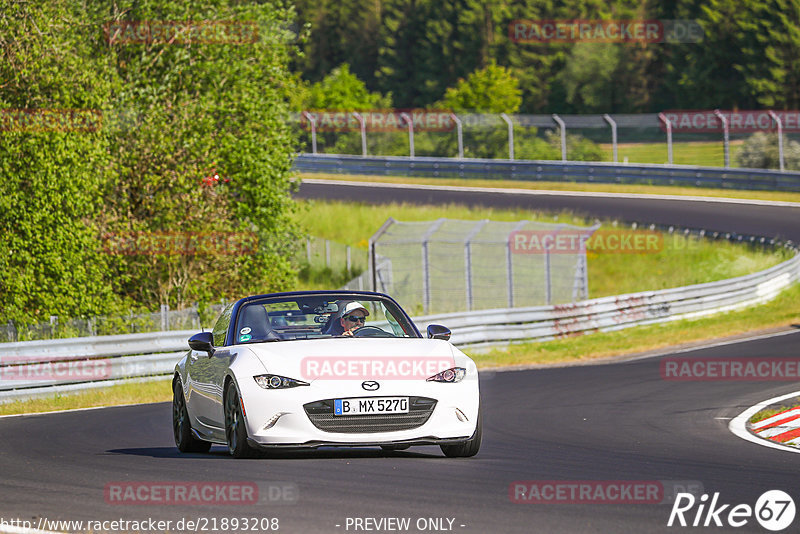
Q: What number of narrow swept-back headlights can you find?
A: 2